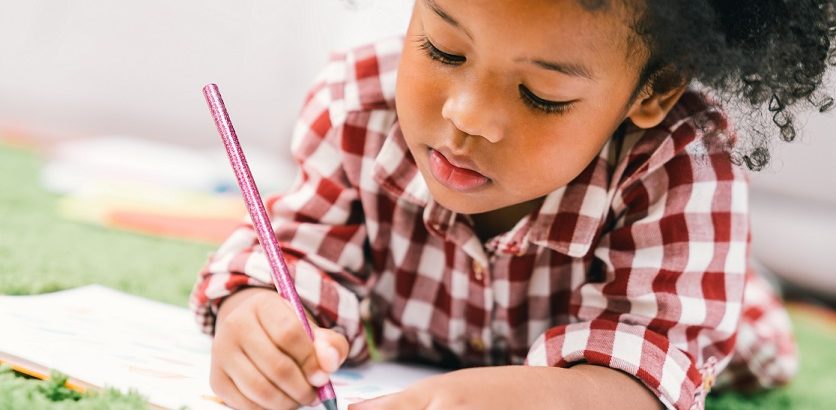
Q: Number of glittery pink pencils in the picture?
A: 1